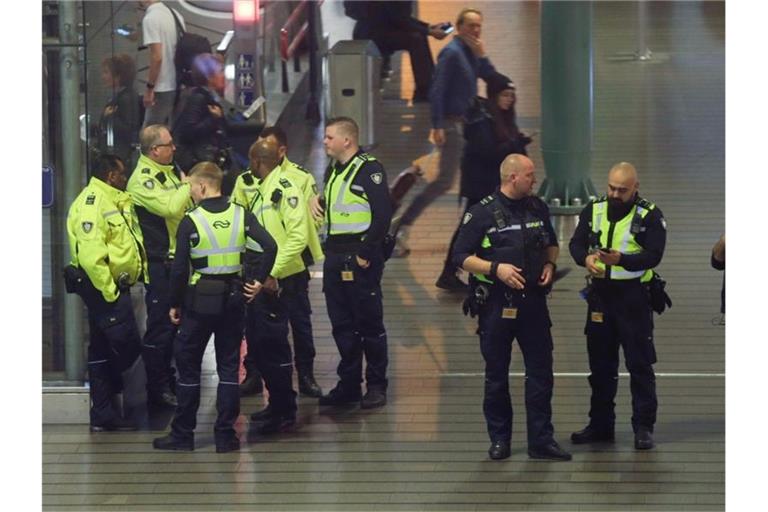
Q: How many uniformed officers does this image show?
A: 8